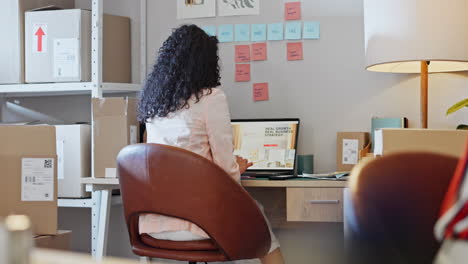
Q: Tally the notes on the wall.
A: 13